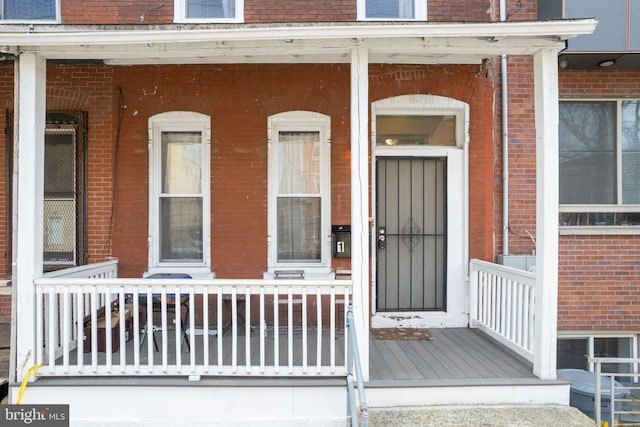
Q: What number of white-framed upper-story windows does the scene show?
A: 3